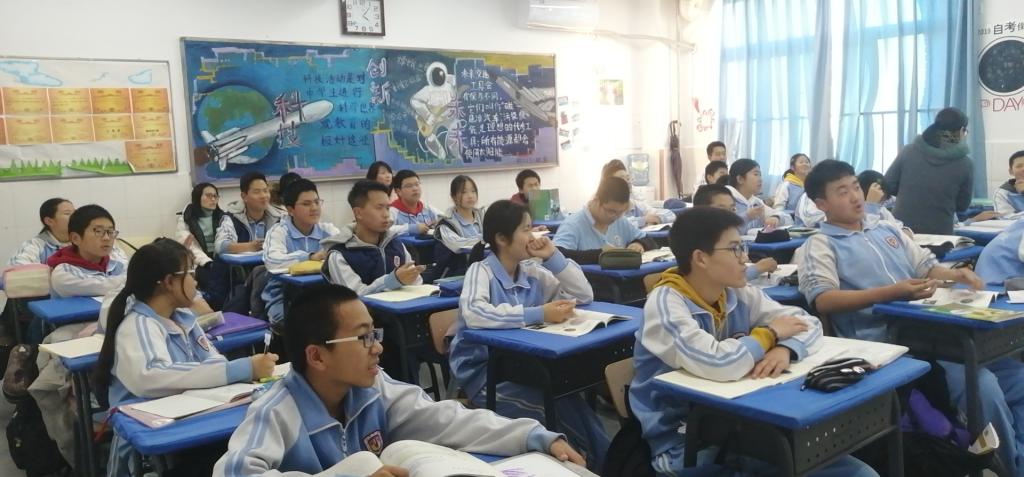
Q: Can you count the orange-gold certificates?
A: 9